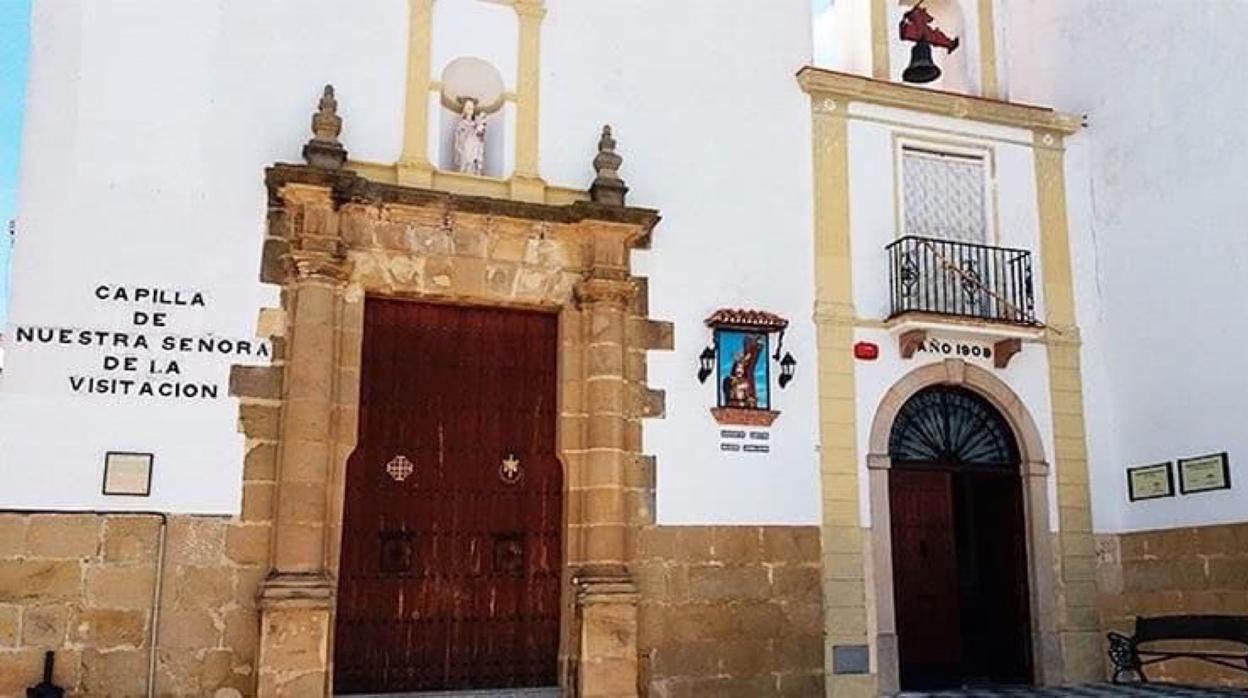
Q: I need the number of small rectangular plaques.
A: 3